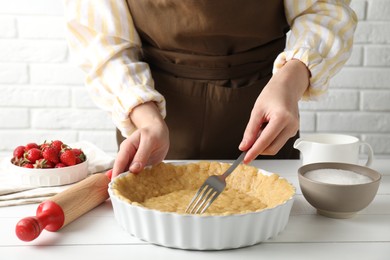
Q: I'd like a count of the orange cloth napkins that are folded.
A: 0